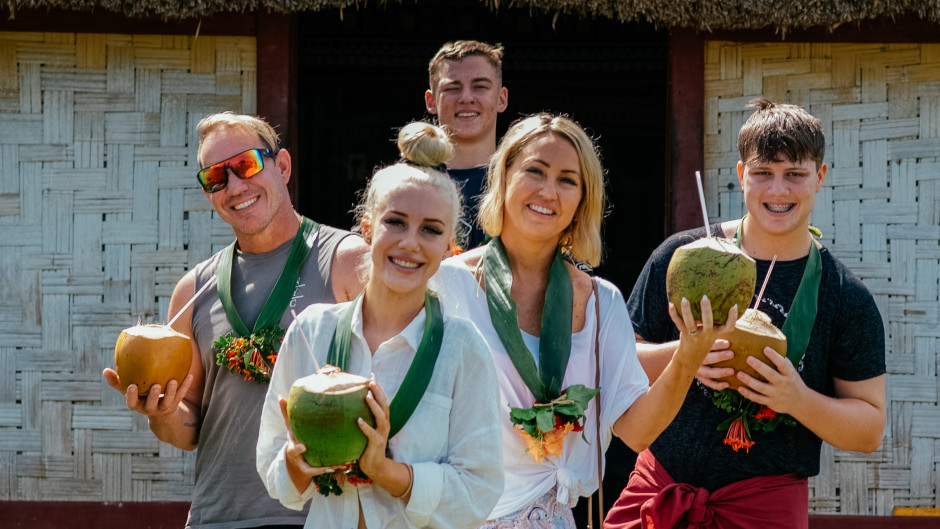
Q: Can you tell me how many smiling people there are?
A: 5